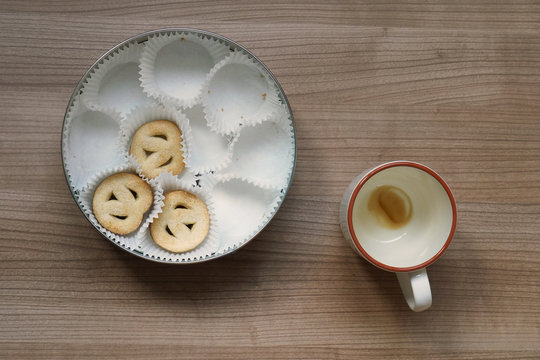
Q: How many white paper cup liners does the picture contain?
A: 10